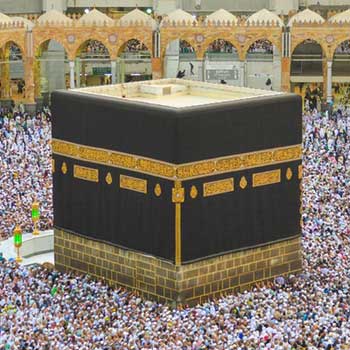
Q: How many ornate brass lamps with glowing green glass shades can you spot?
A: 2